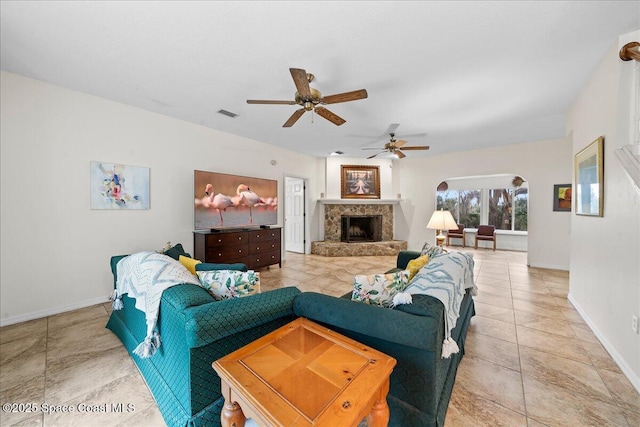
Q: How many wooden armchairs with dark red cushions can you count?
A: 2